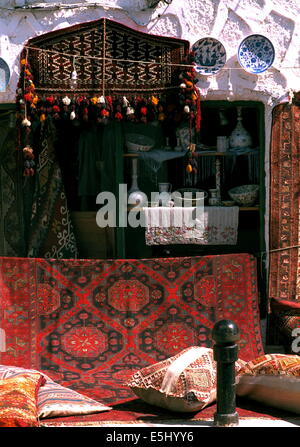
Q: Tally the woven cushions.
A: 4